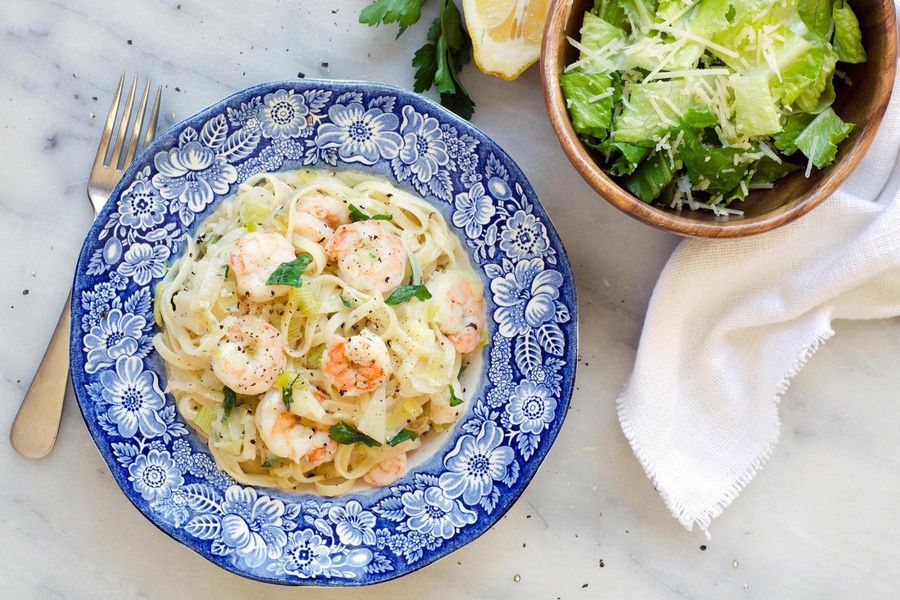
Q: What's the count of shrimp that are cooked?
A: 8